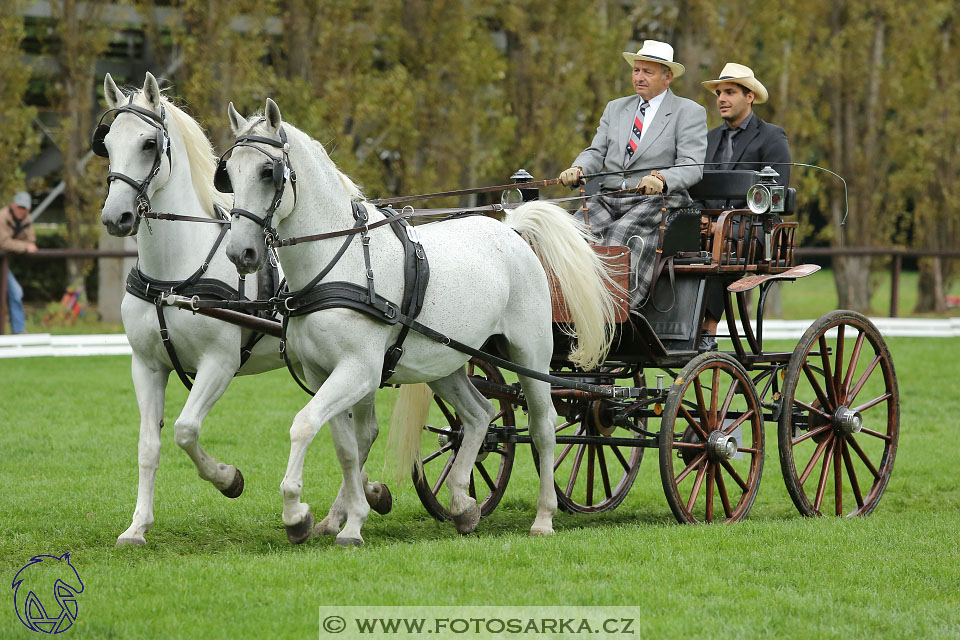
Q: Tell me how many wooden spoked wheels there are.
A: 4